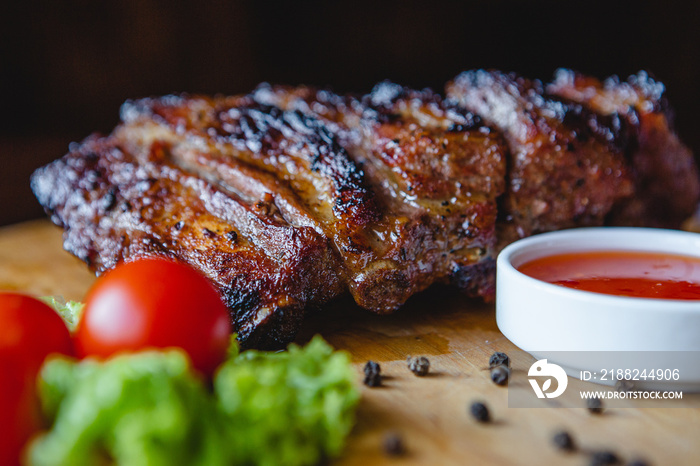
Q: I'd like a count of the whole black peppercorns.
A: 12